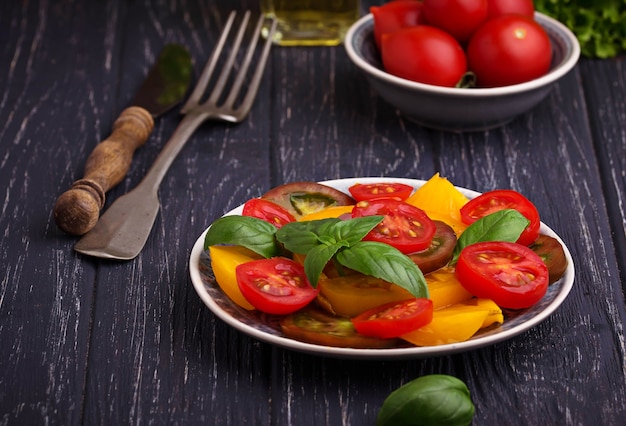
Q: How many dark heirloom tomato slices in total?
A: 4